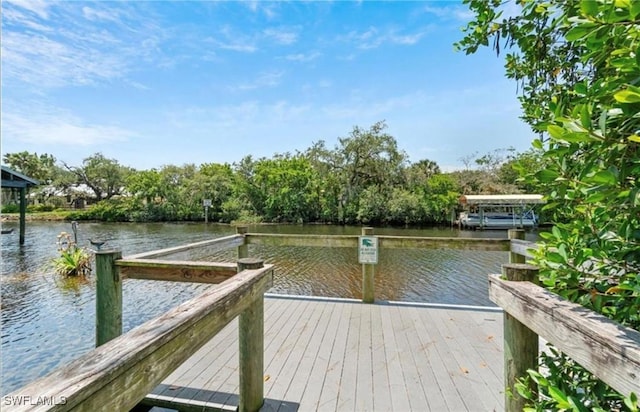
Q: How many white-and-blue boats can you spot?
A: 1